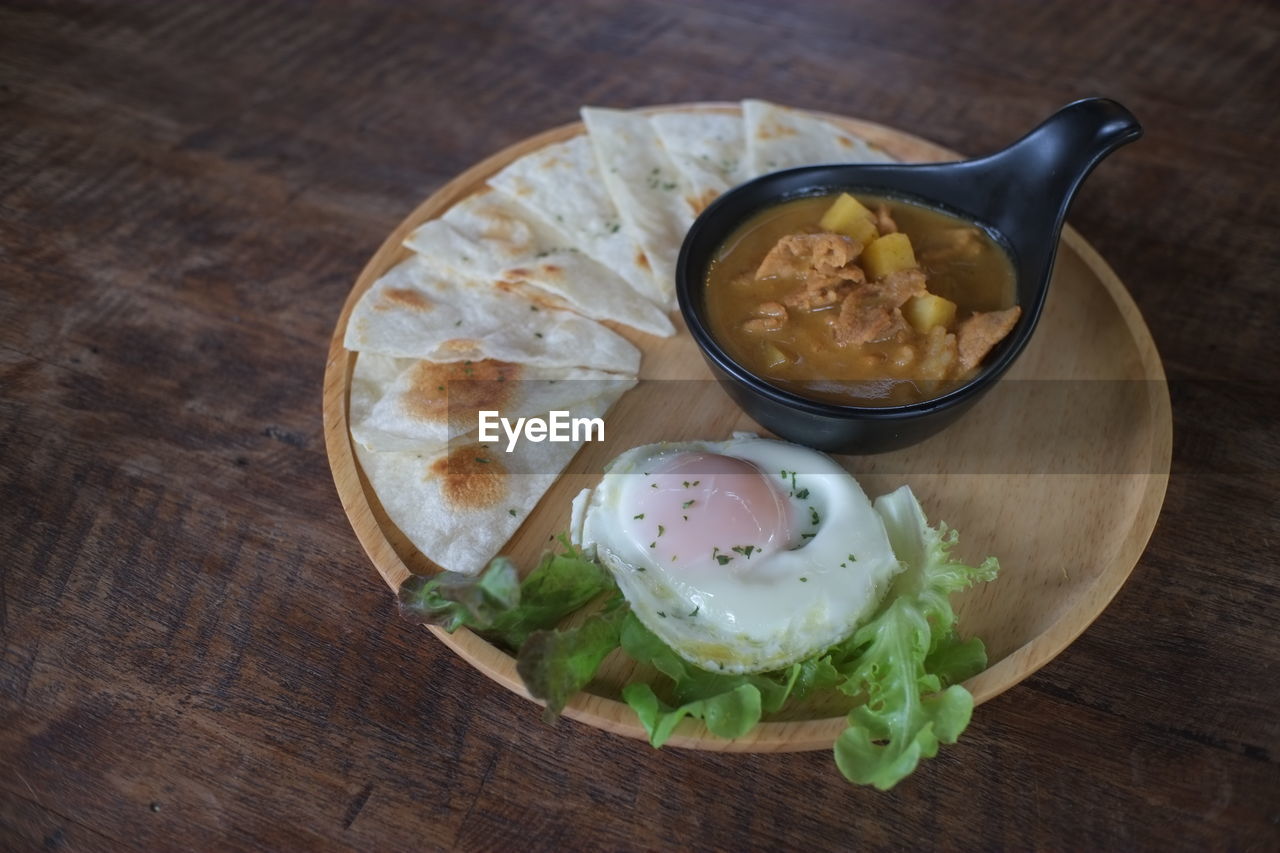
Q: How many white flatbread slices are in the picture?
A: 8